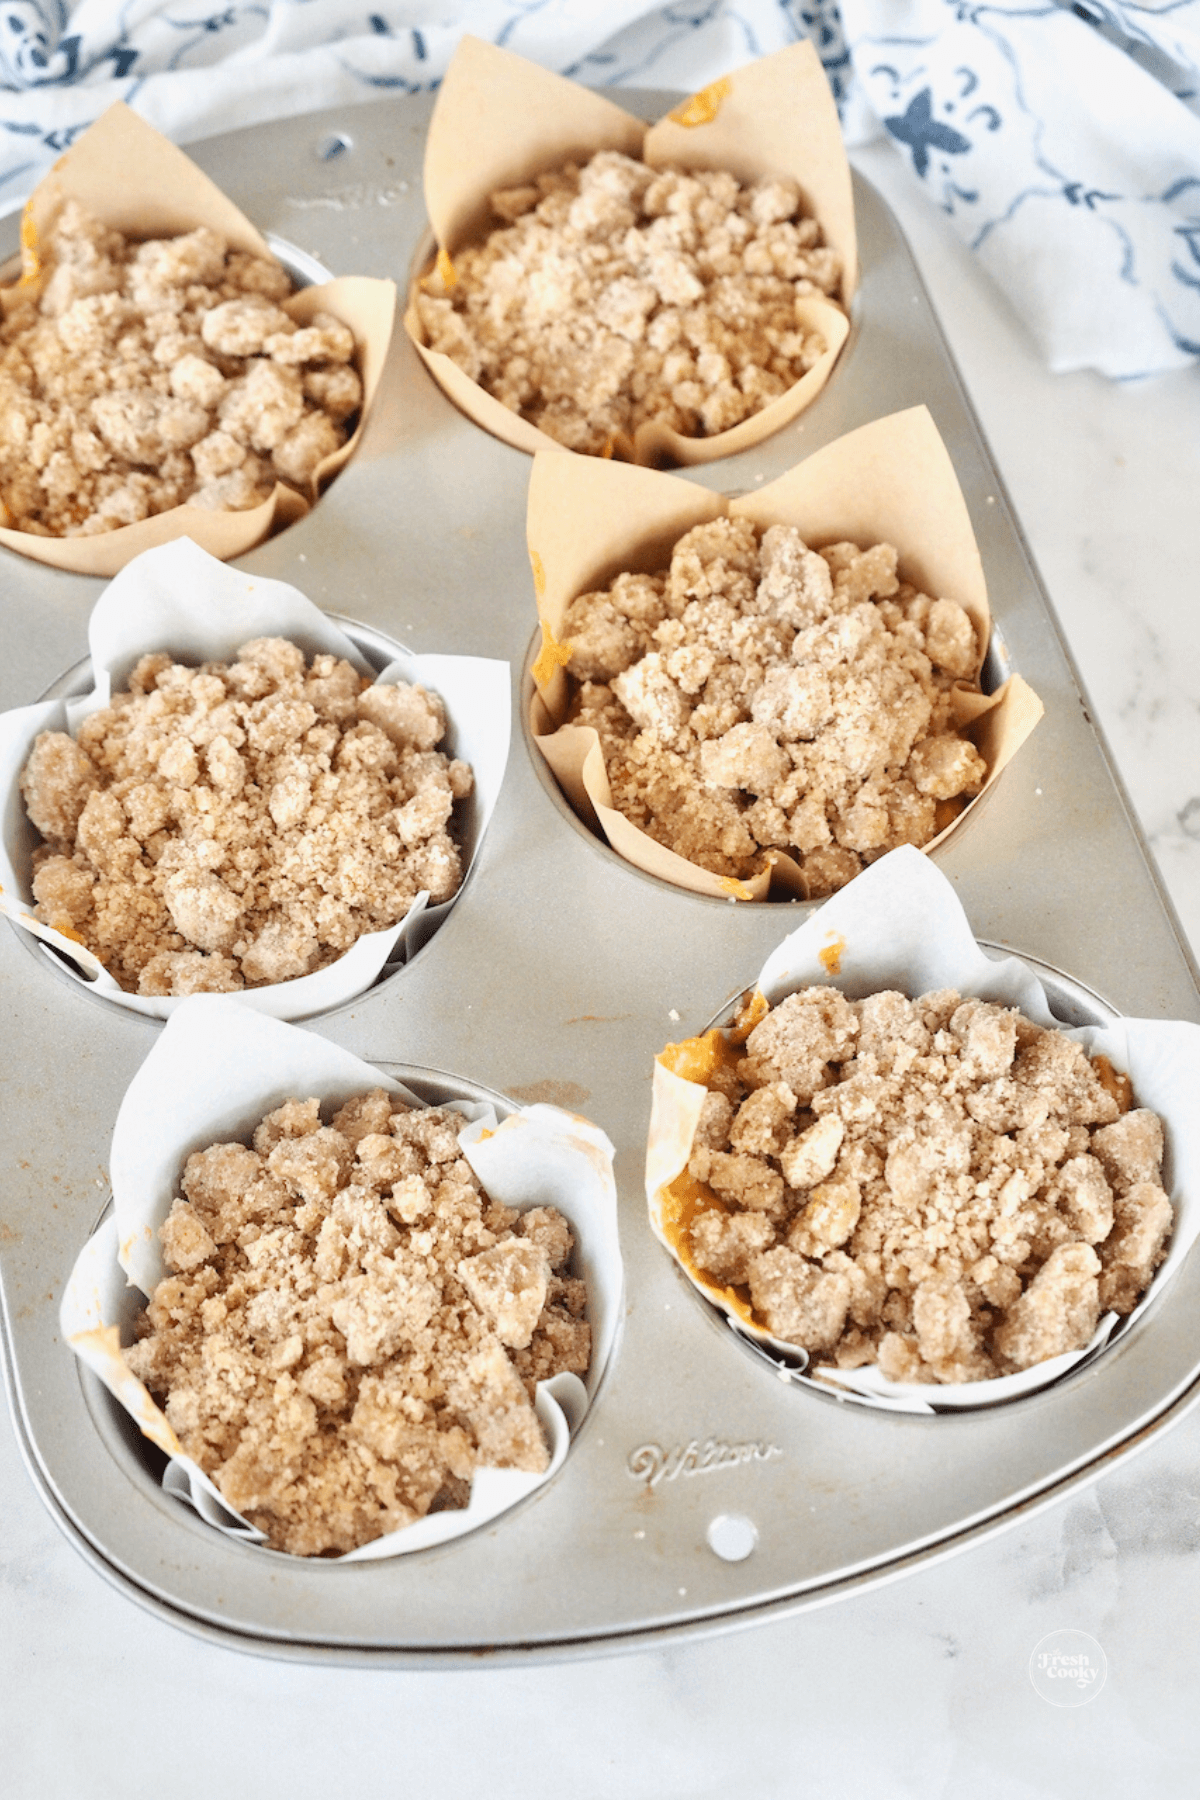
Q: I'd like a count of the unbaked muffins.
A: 6